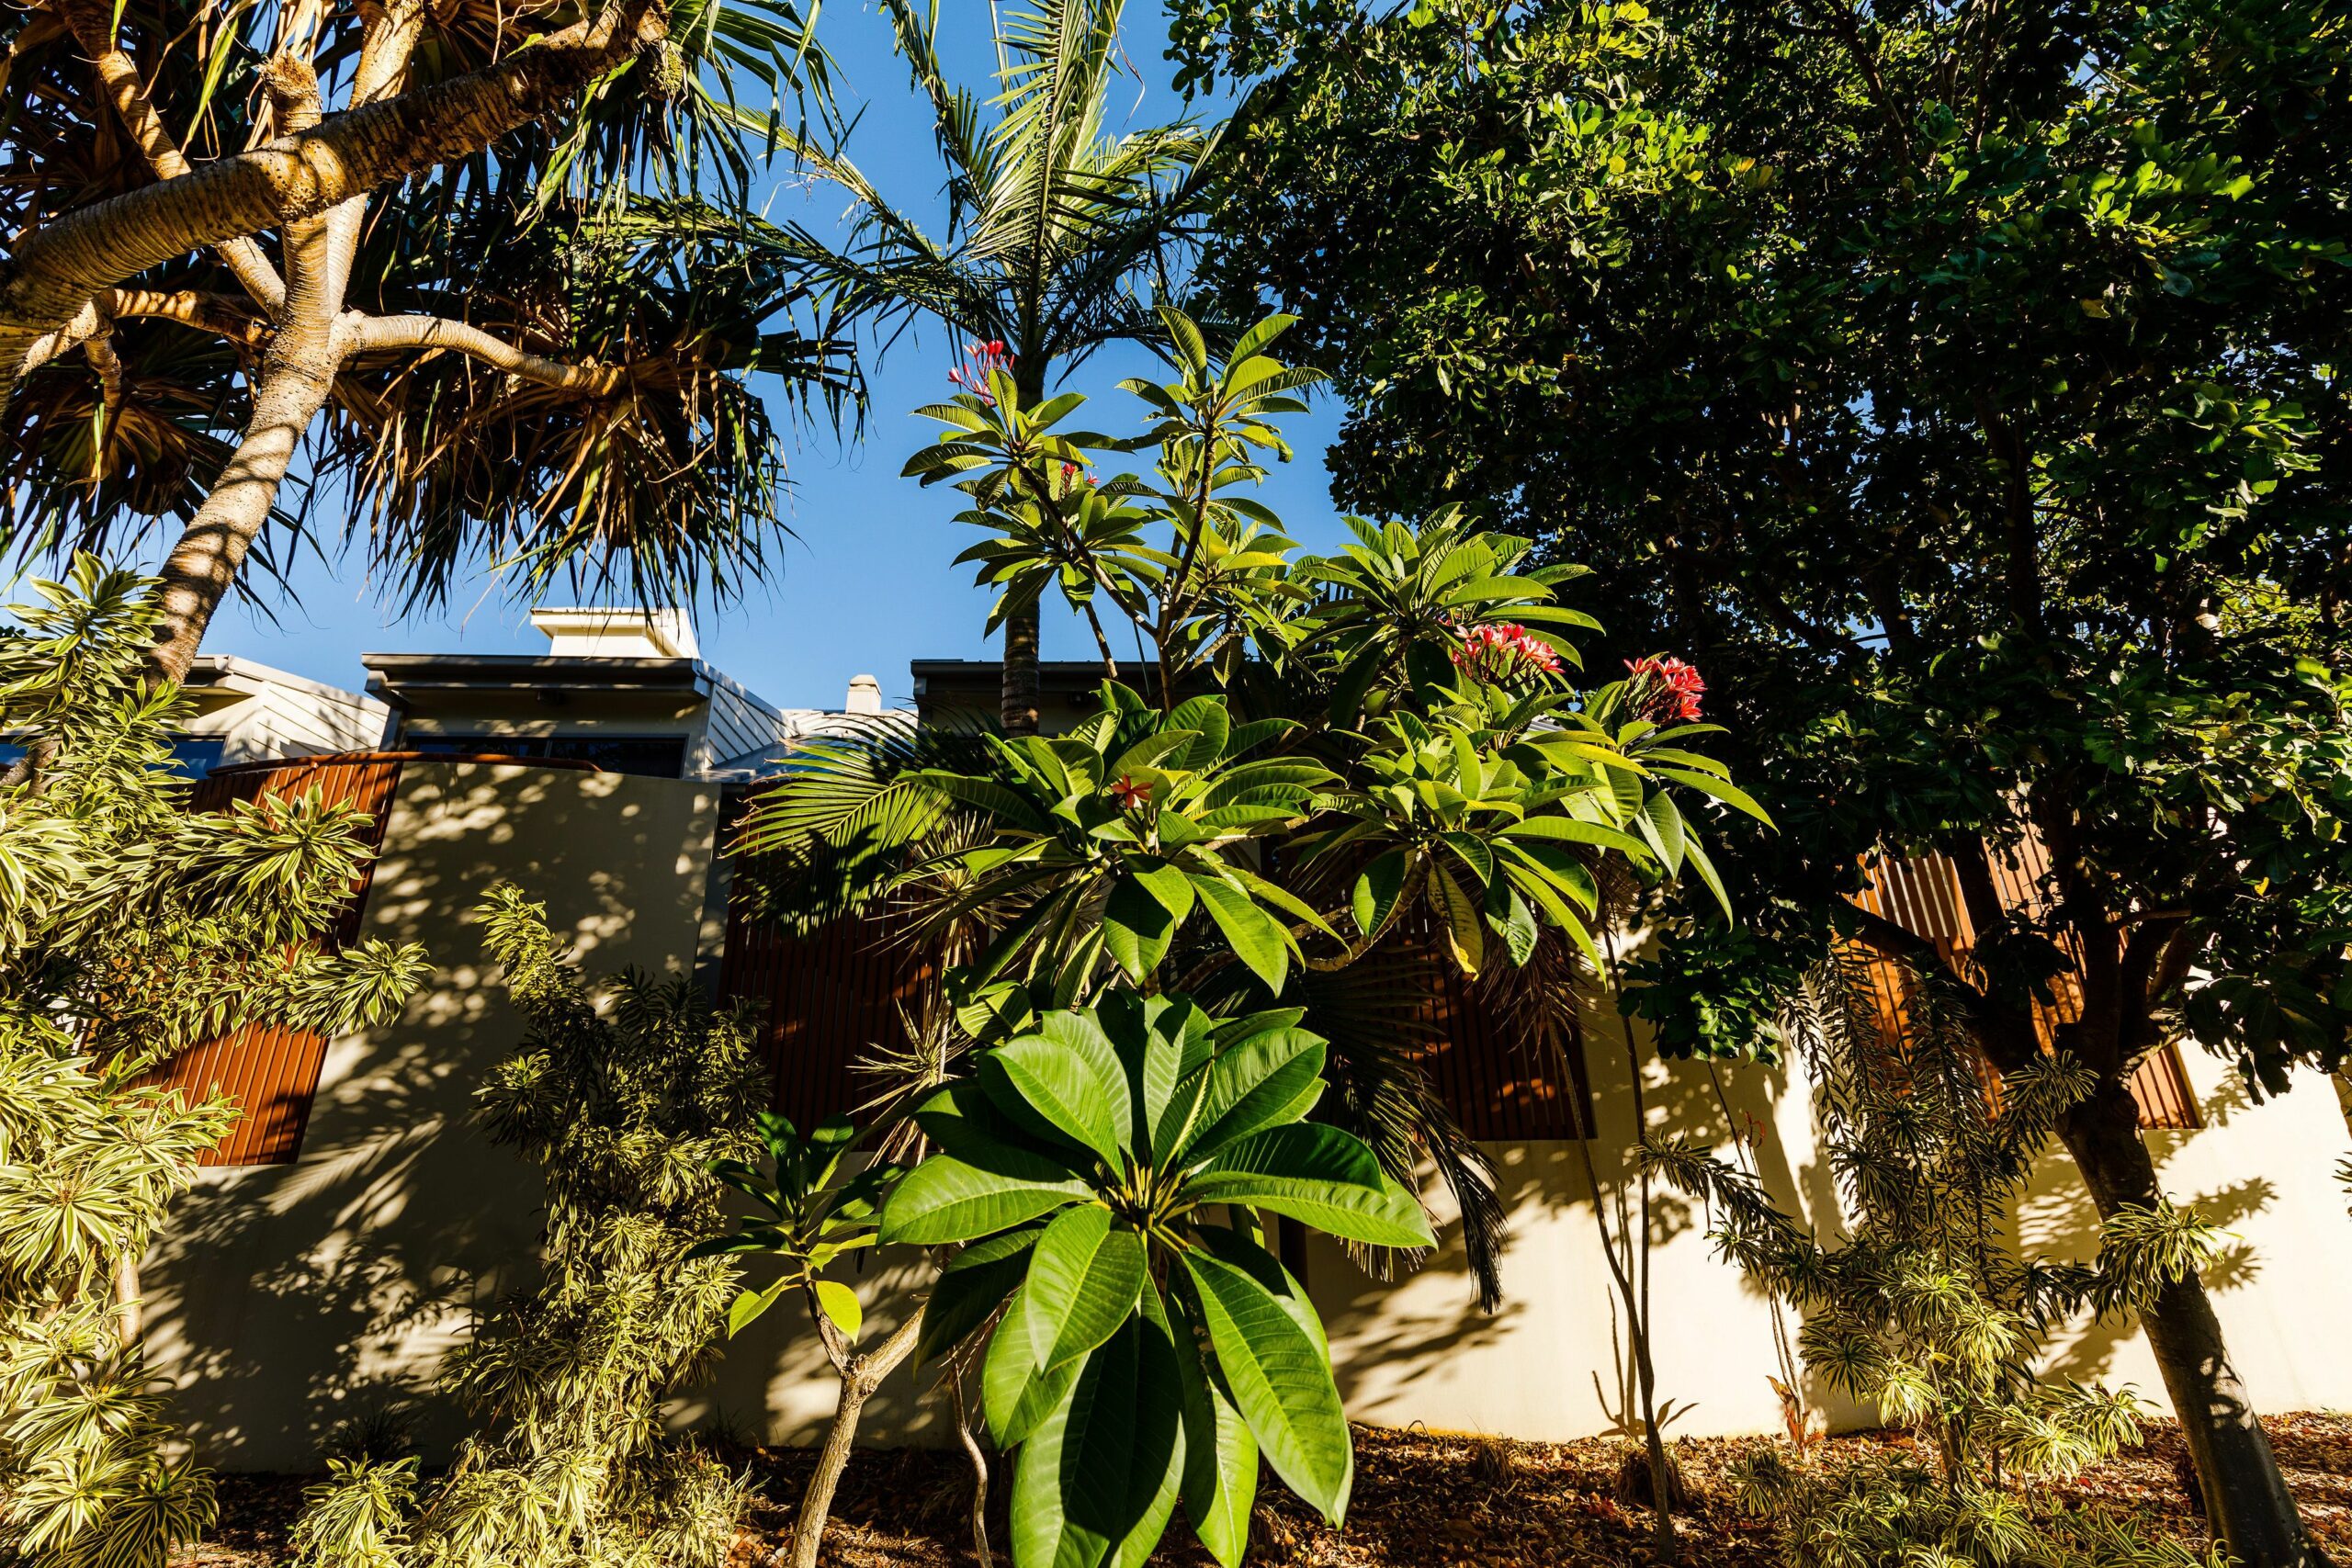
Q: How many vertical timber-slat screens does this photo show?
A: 4